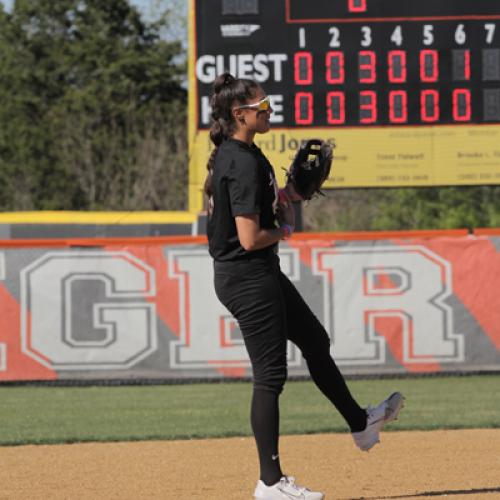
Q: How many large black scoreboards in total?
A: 1